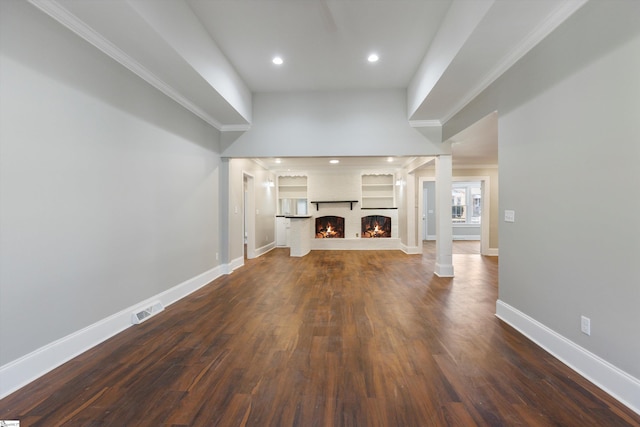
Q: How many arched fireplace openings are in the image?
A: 2